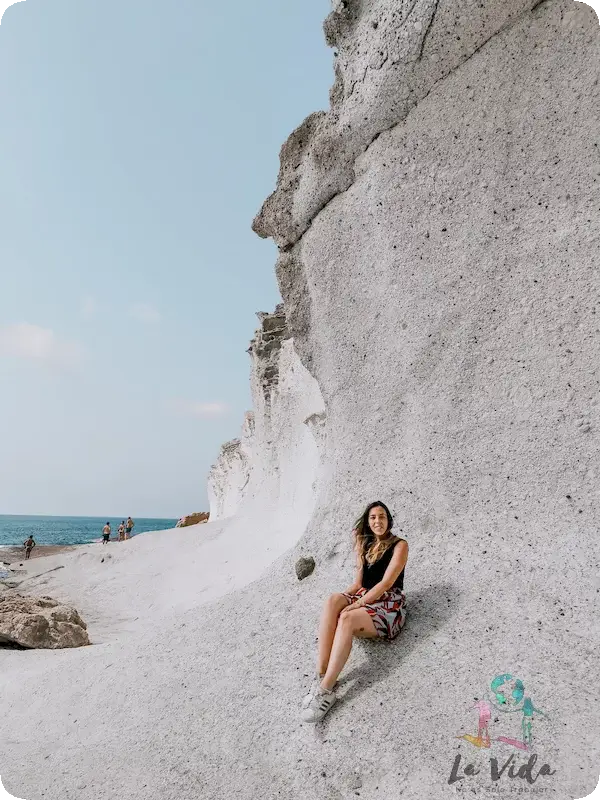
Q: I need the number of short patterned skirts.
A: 1